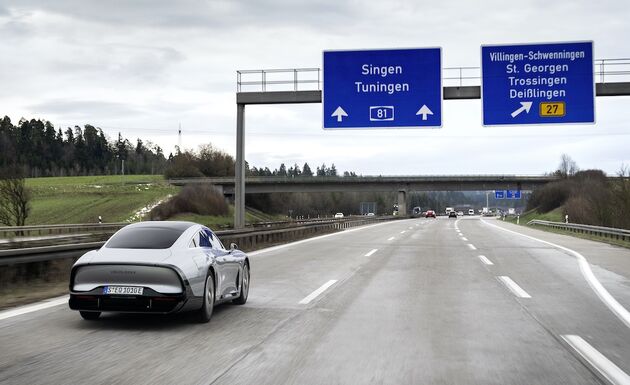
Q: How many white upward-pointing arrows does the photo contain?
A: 2